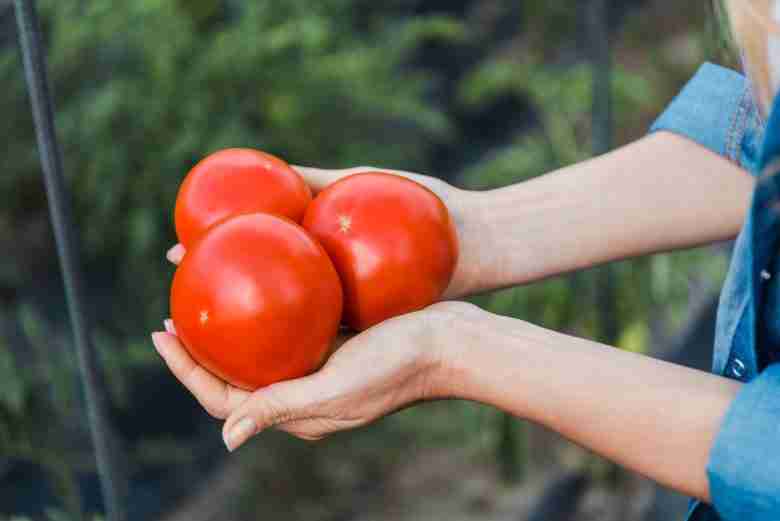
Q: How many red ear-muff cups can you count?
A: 0